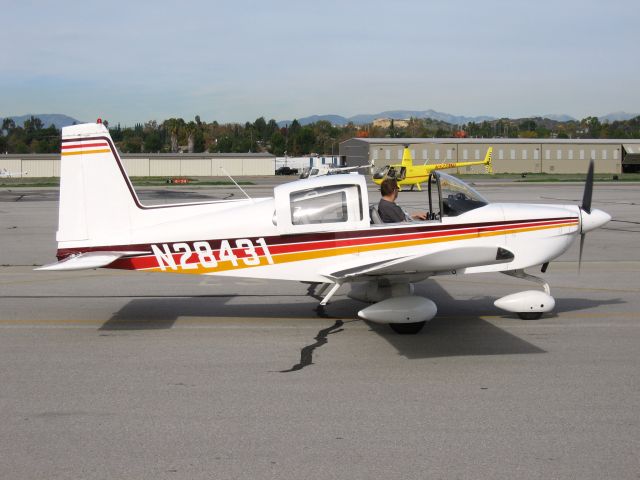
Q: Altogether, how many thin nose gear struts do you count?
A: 1